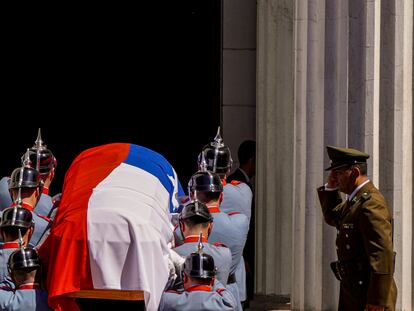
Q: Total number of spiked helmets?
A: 8